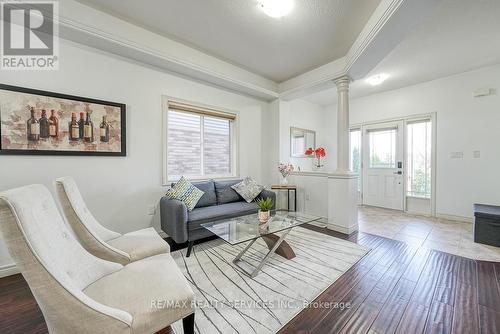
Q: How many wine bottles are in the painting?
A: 7